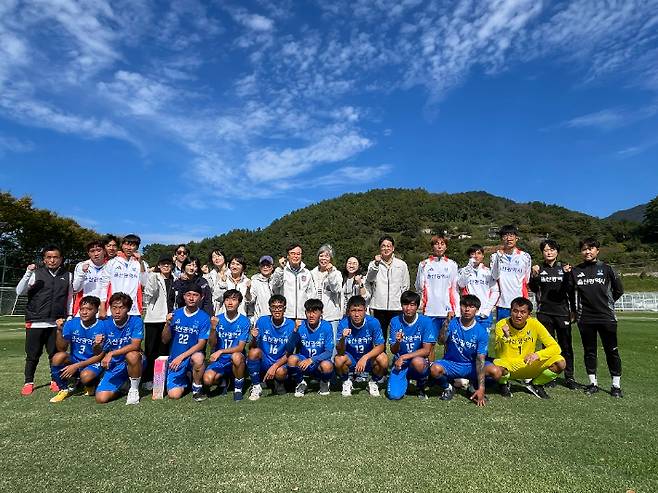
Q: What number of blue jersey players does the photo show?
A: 9